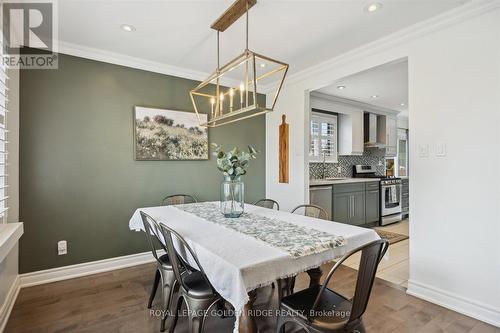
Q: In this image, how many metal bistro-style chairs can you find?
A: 6